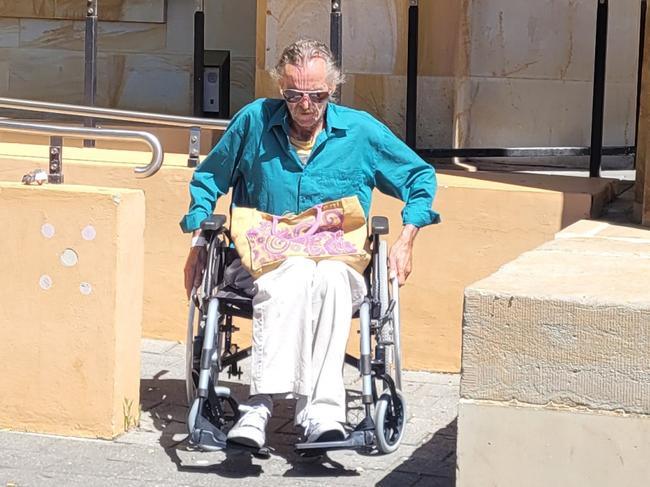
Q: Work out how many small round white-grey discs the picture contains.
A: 5